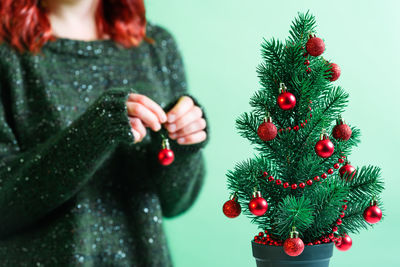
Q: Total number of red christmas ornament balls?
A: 13